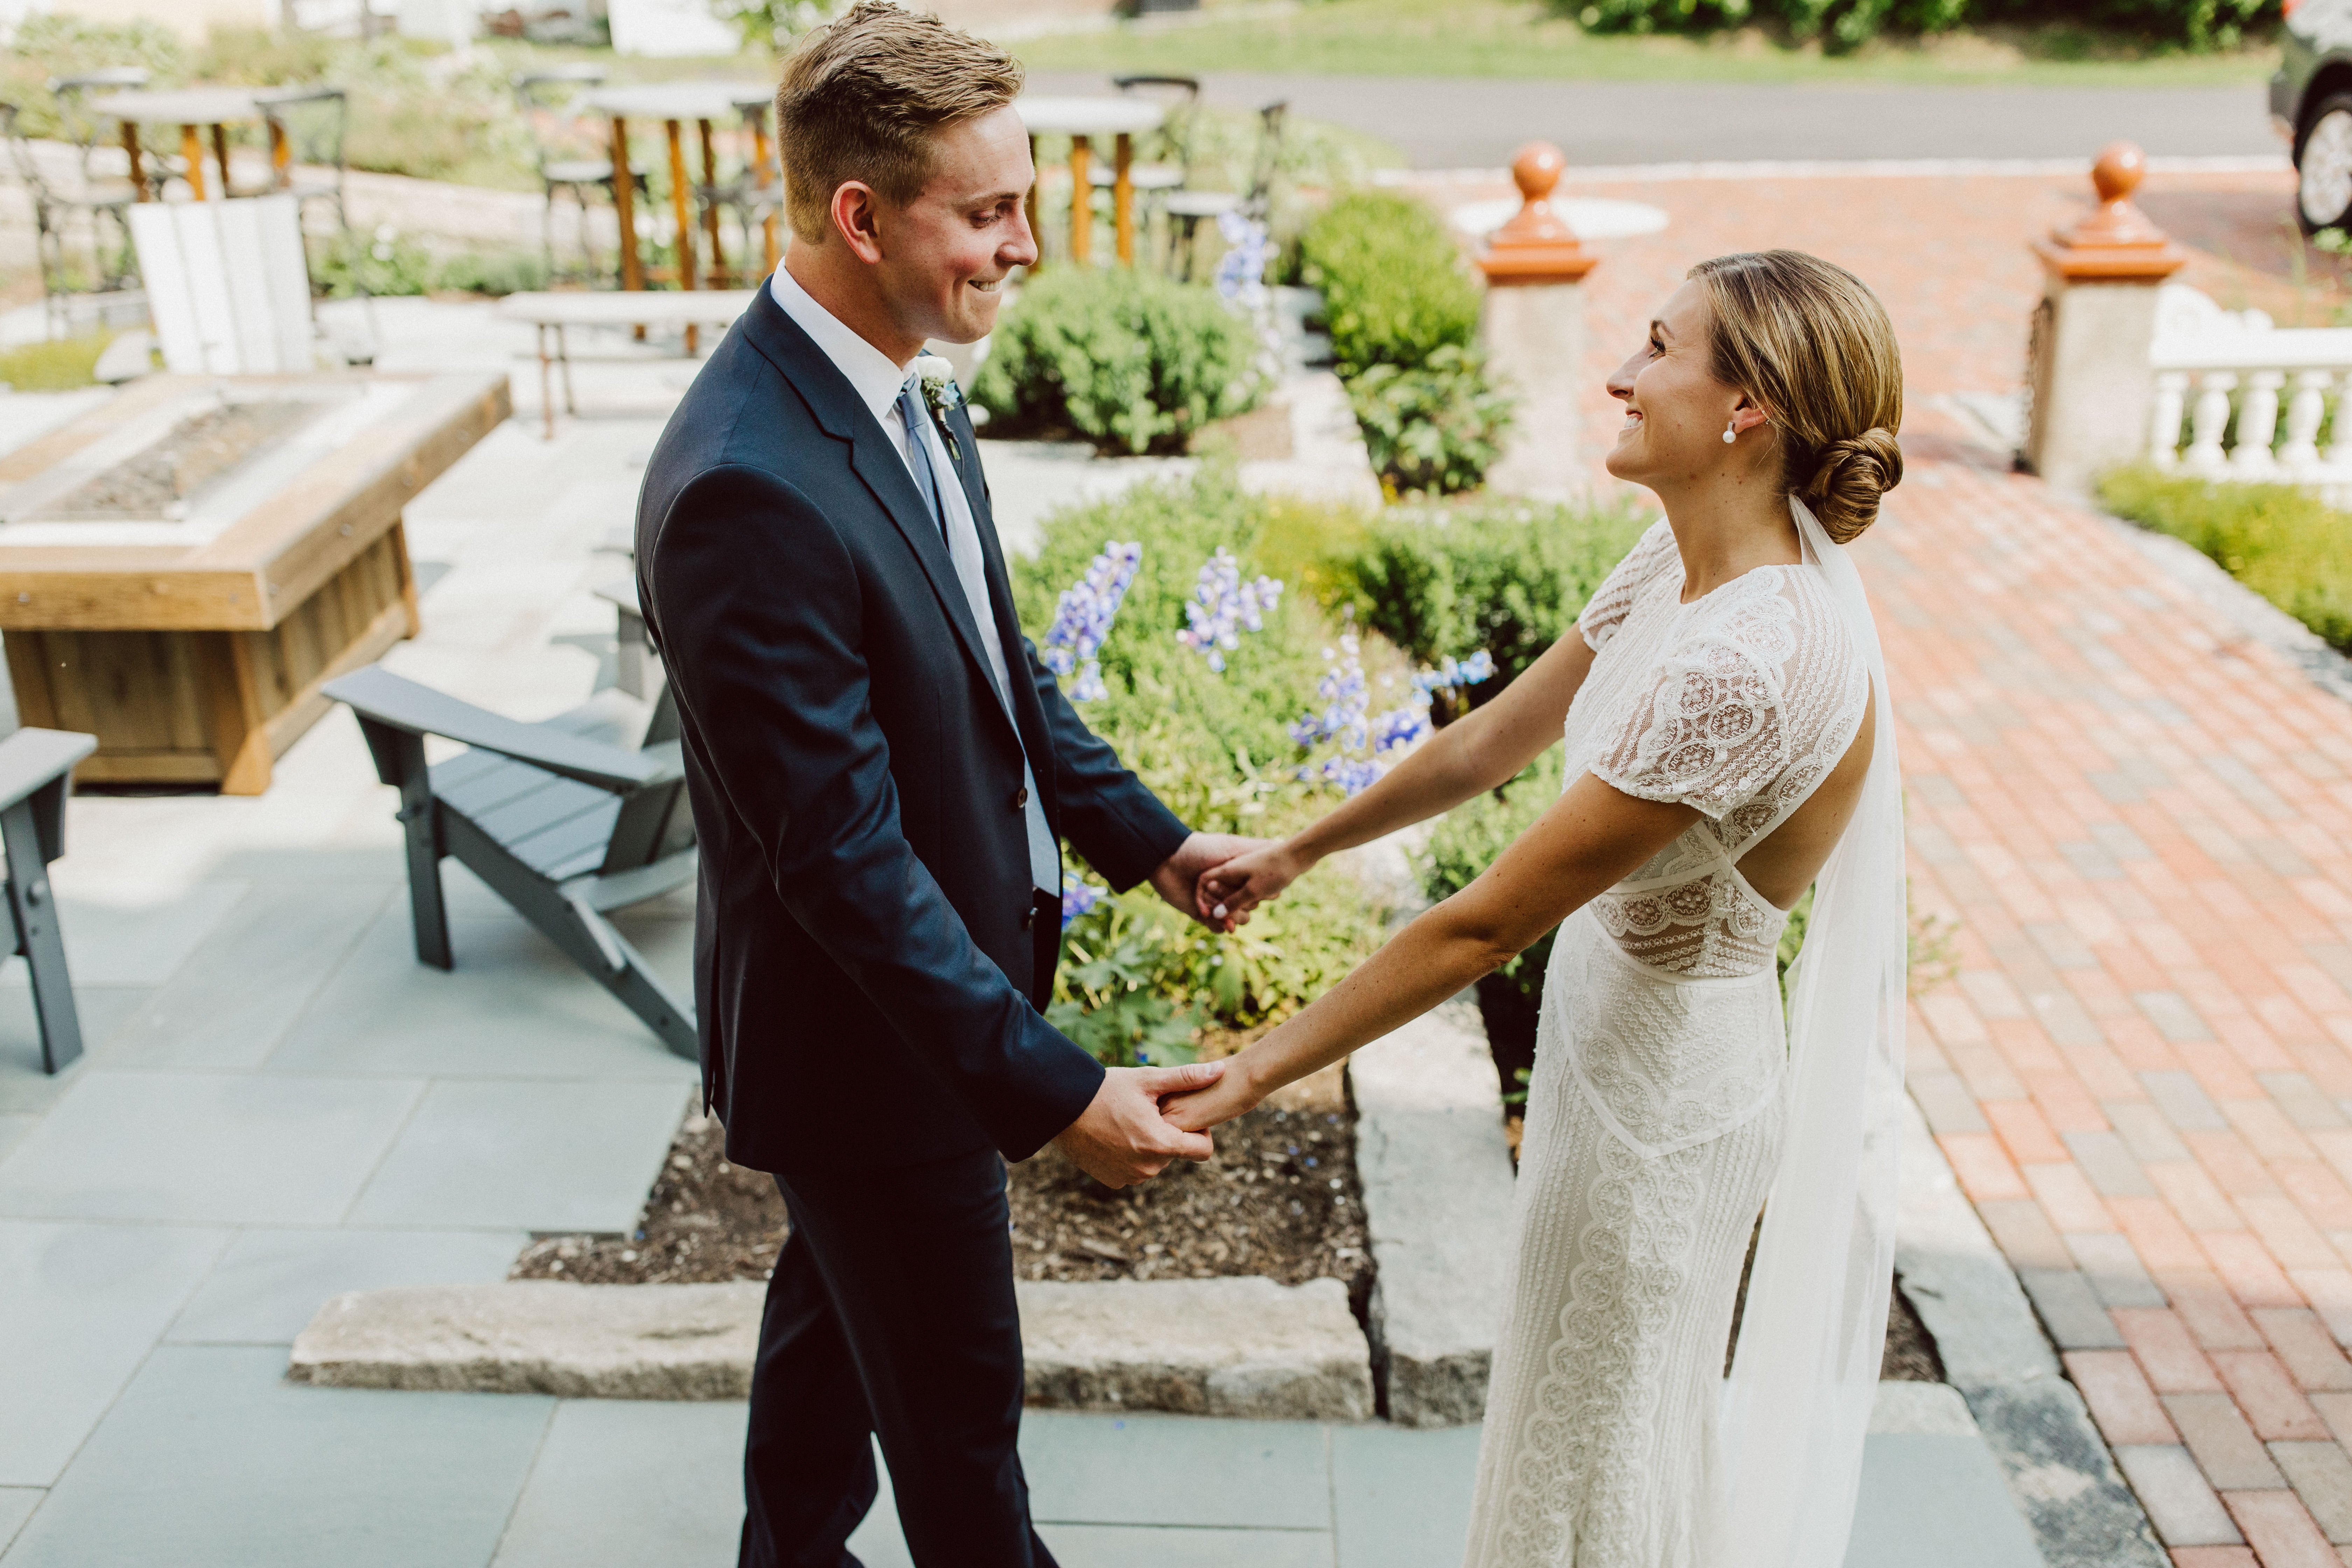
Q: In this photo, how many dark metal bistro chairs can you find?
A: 7